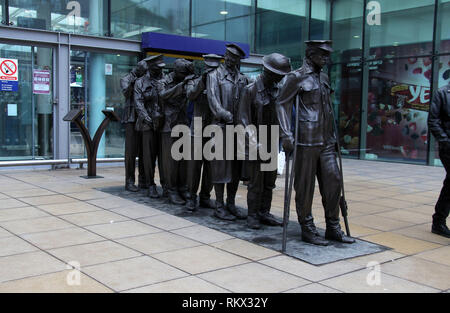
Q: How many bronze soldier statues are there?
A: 7